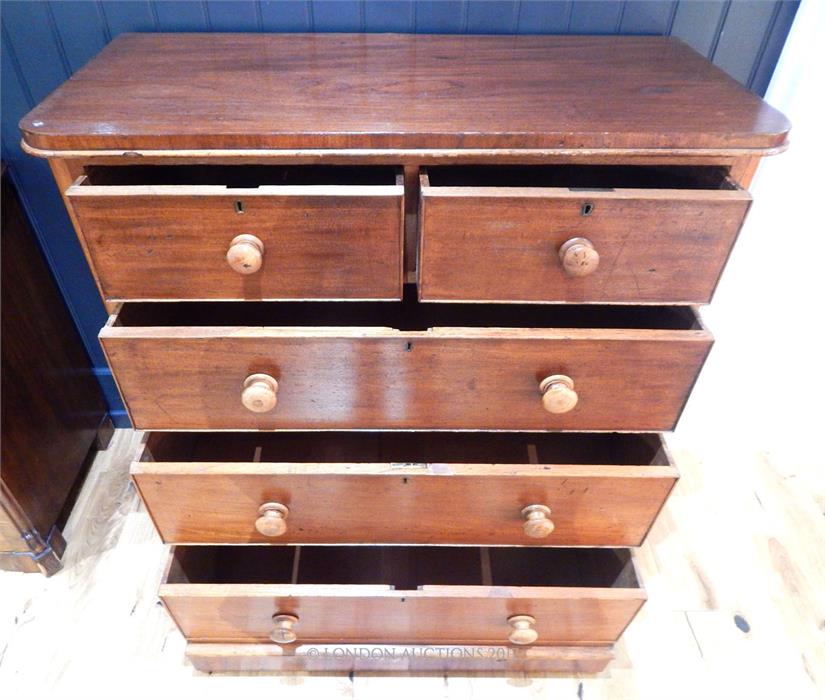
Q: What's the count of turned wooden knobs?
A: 8